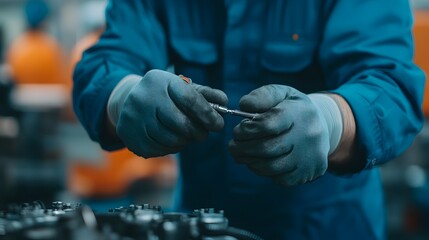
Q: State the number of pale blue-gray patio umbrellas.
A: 0